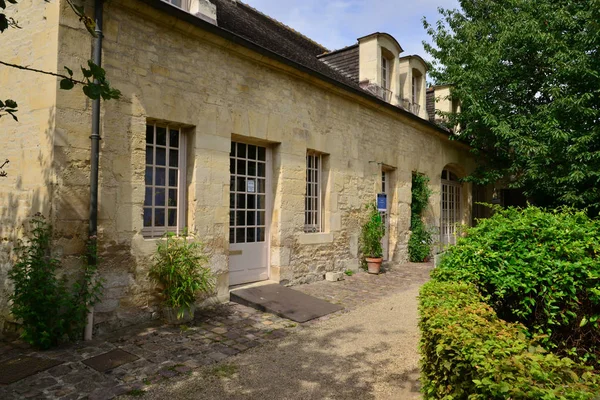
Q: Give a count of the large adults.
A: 0